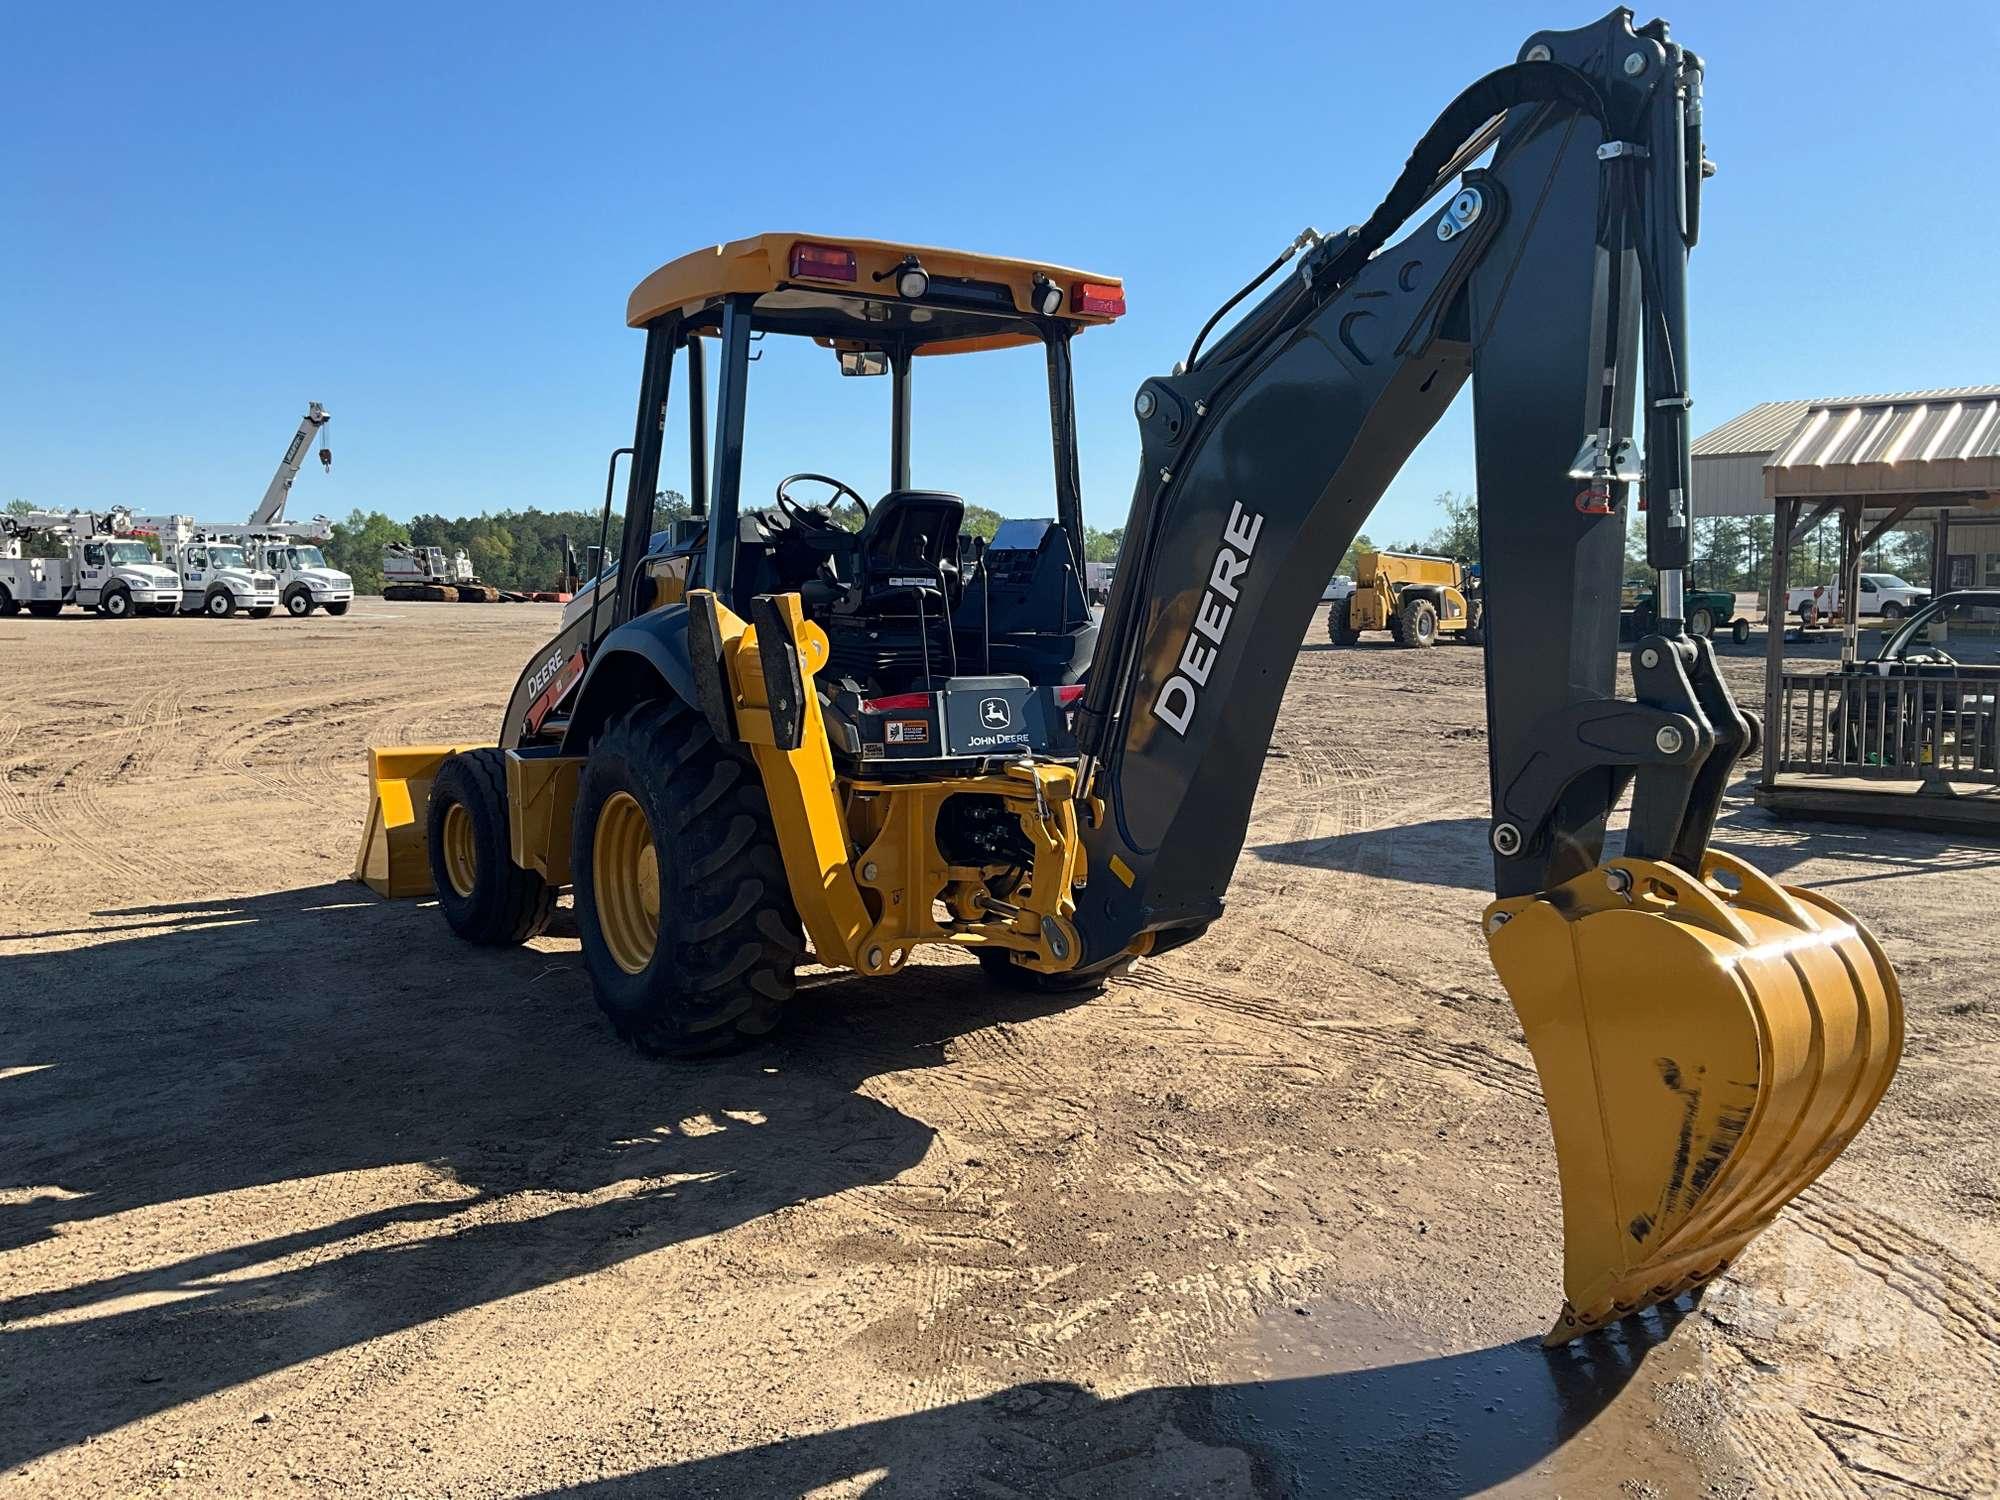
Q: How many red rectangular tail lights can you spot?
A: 2